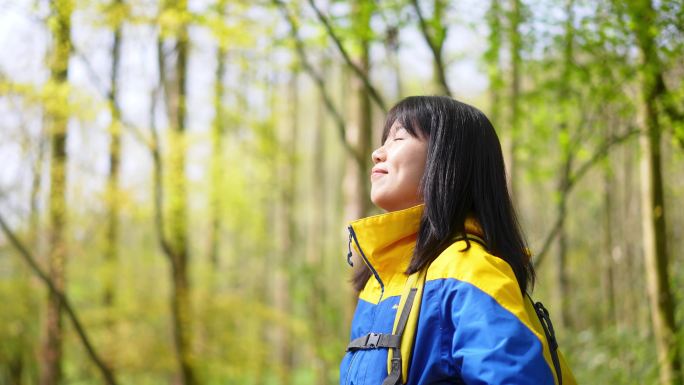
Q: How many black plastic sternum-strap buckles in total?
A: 1